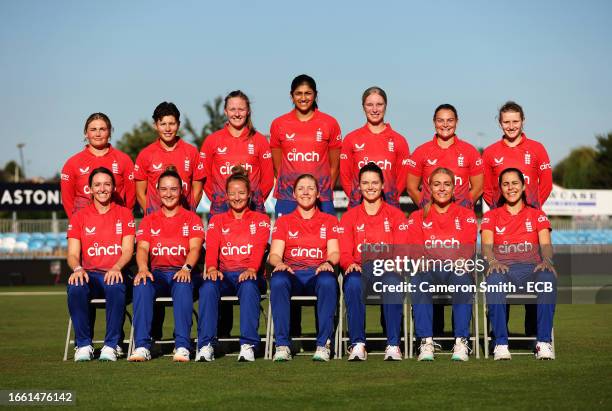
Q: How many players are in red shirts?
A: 14